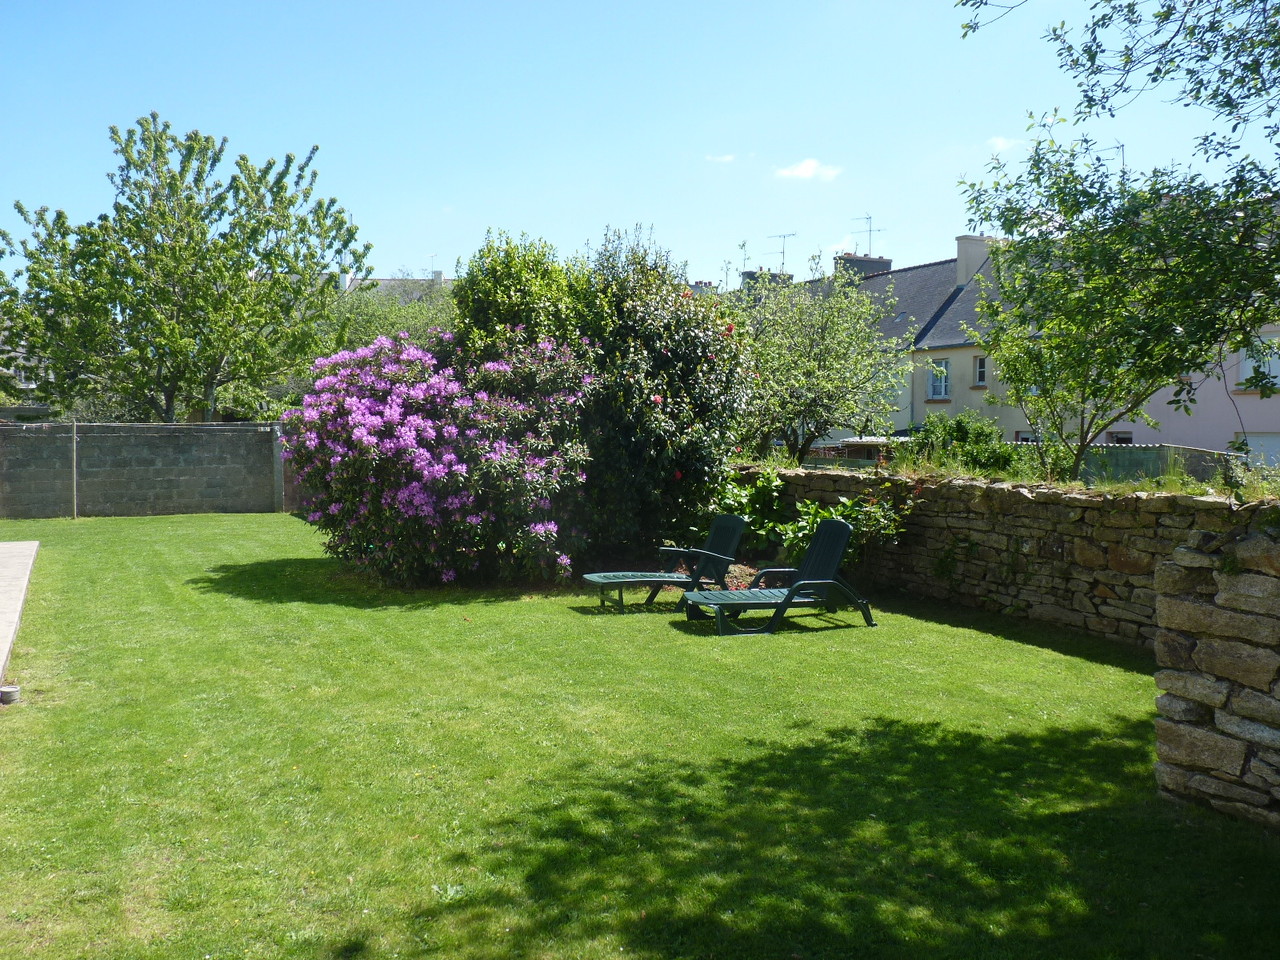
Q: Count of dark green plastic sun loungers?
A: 2